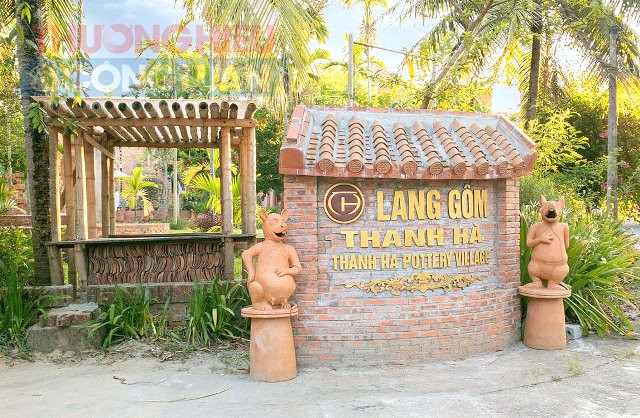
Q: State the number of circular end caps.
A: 9